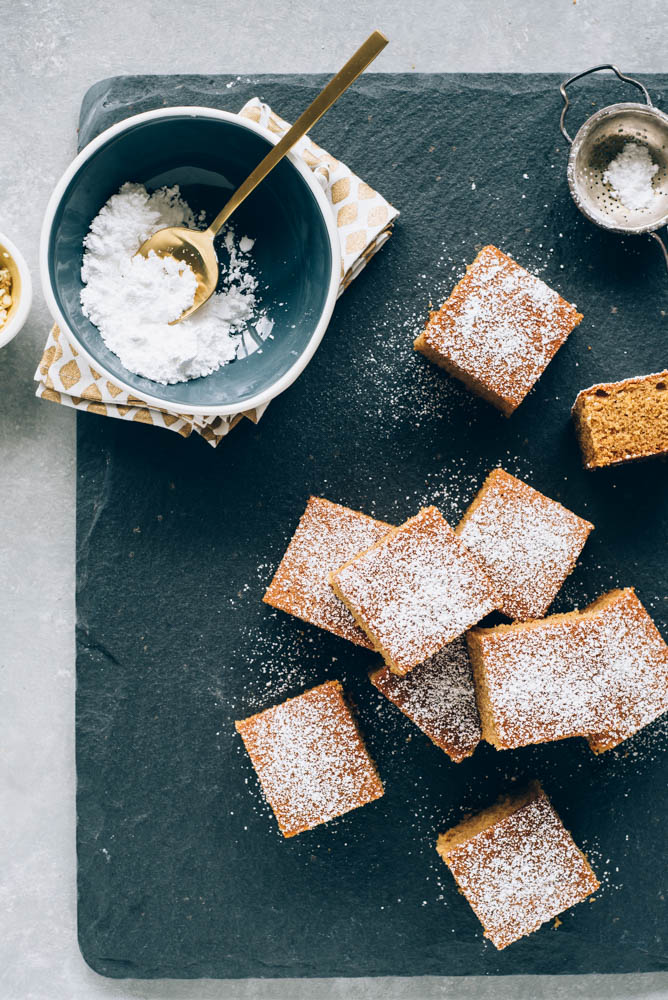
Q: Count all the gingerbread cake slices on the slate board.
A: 10